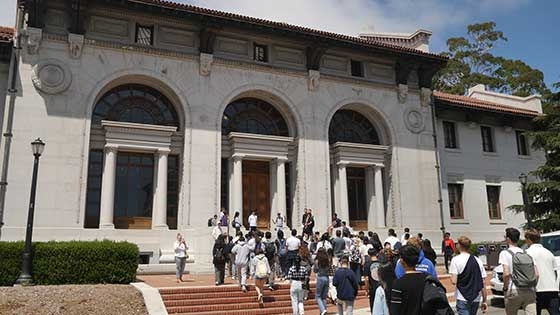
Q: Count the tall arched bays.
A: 3